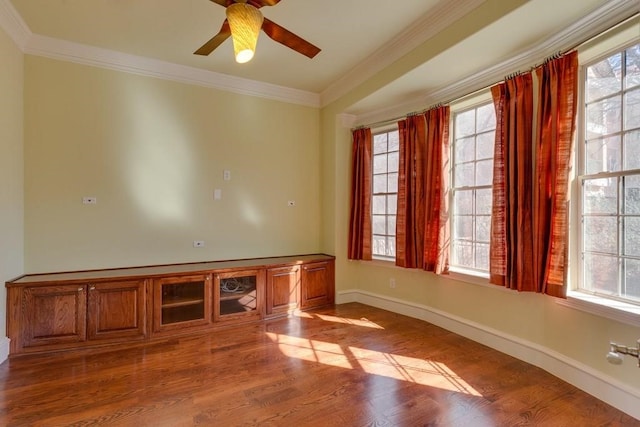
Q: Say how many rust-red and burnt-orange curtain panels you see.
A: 5